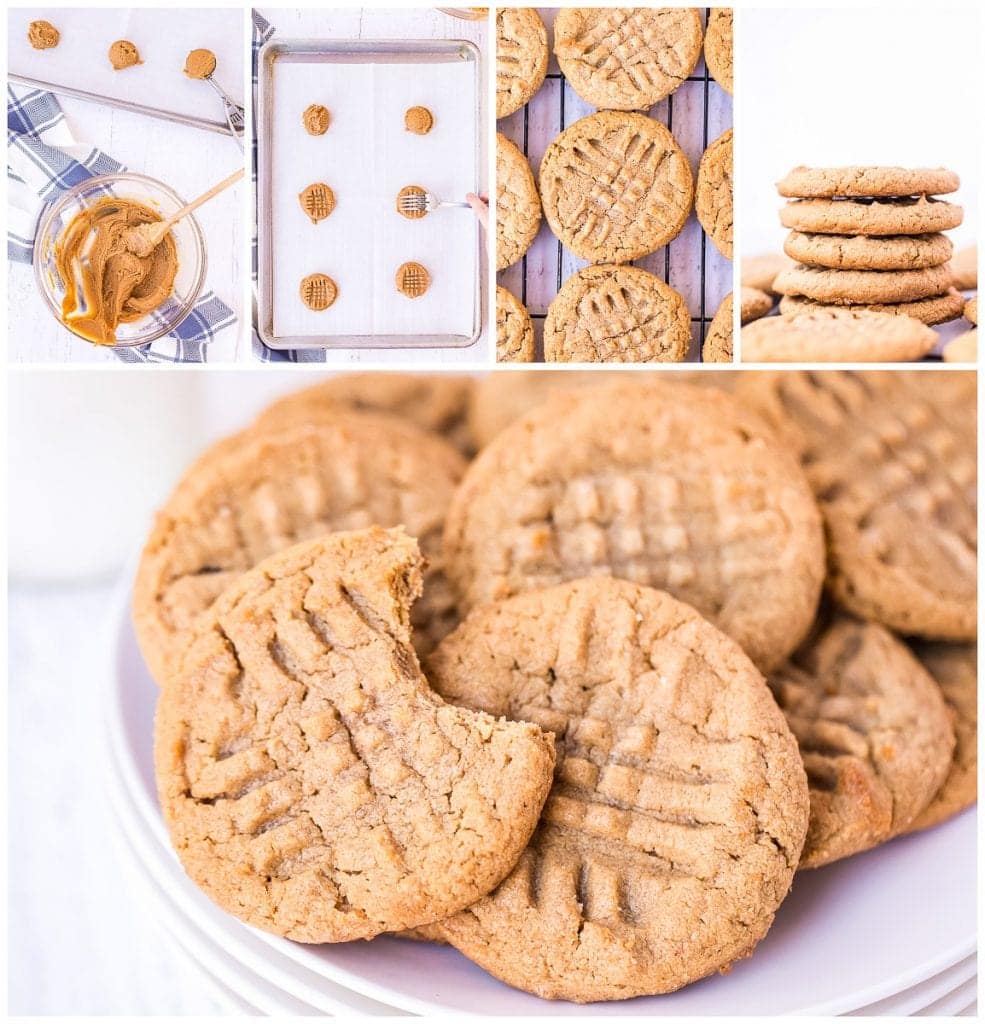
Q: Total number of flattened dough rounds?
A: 4